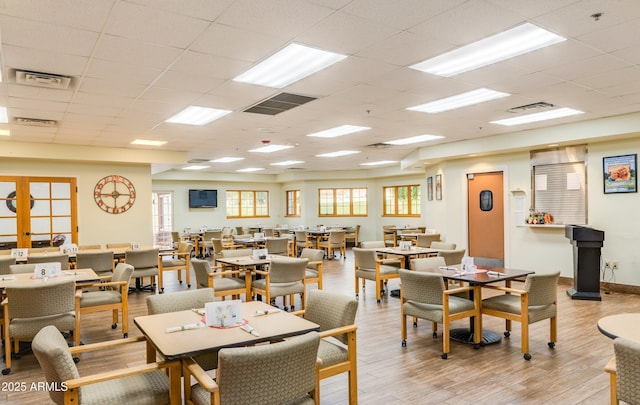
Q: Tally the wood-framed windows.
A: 4